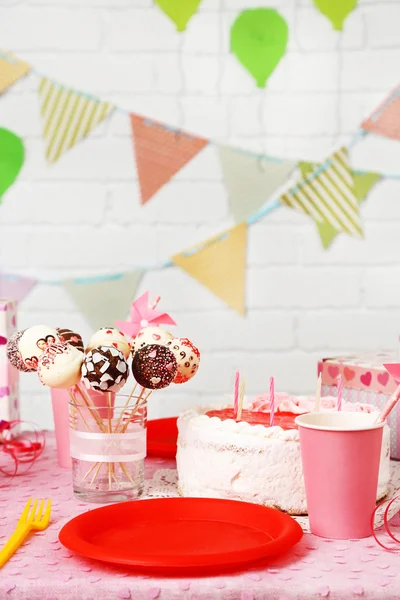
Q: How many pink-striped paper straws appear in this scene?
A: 2